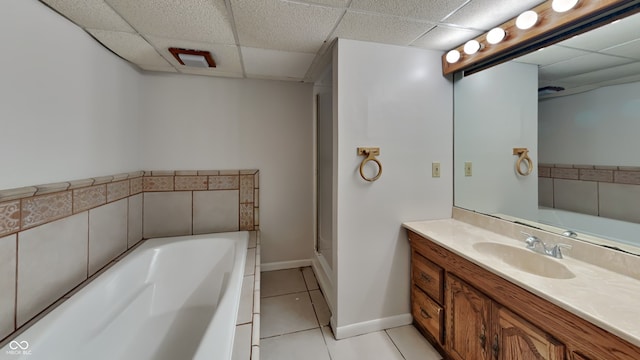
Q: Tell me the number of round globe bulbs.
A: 5